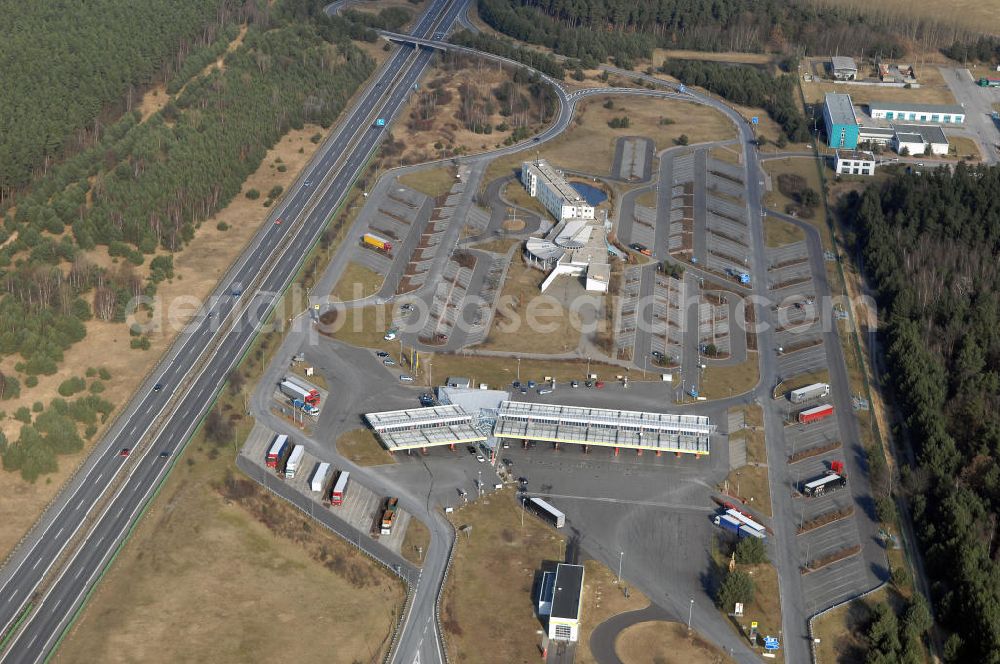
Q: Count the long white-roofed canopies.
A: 2